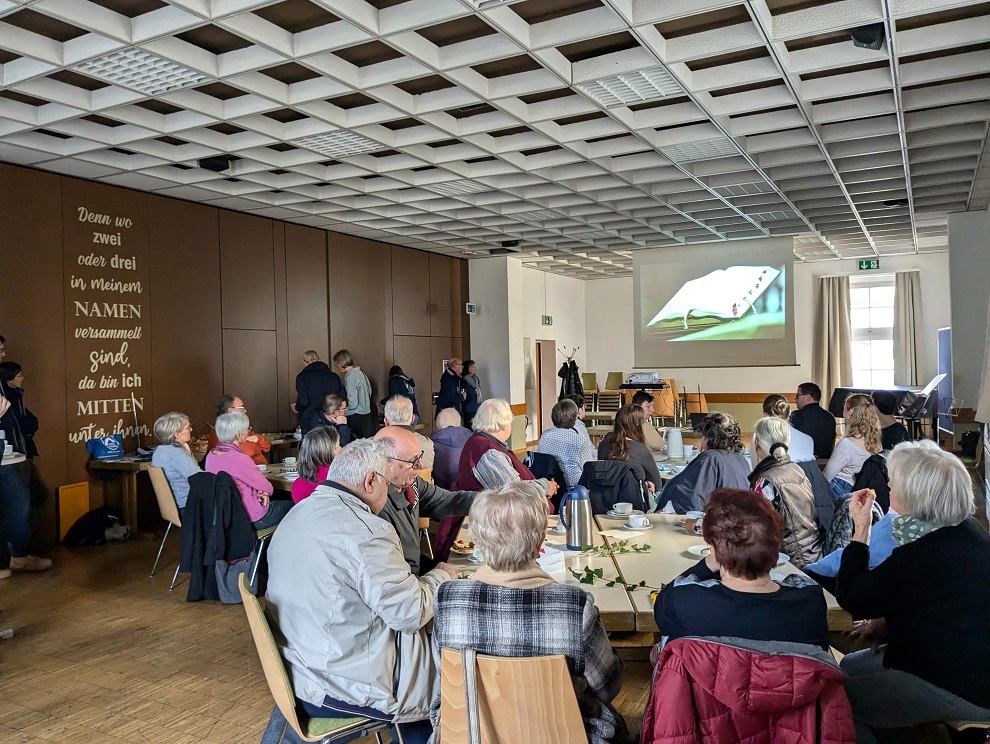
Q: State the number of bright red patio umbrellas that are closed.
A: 0